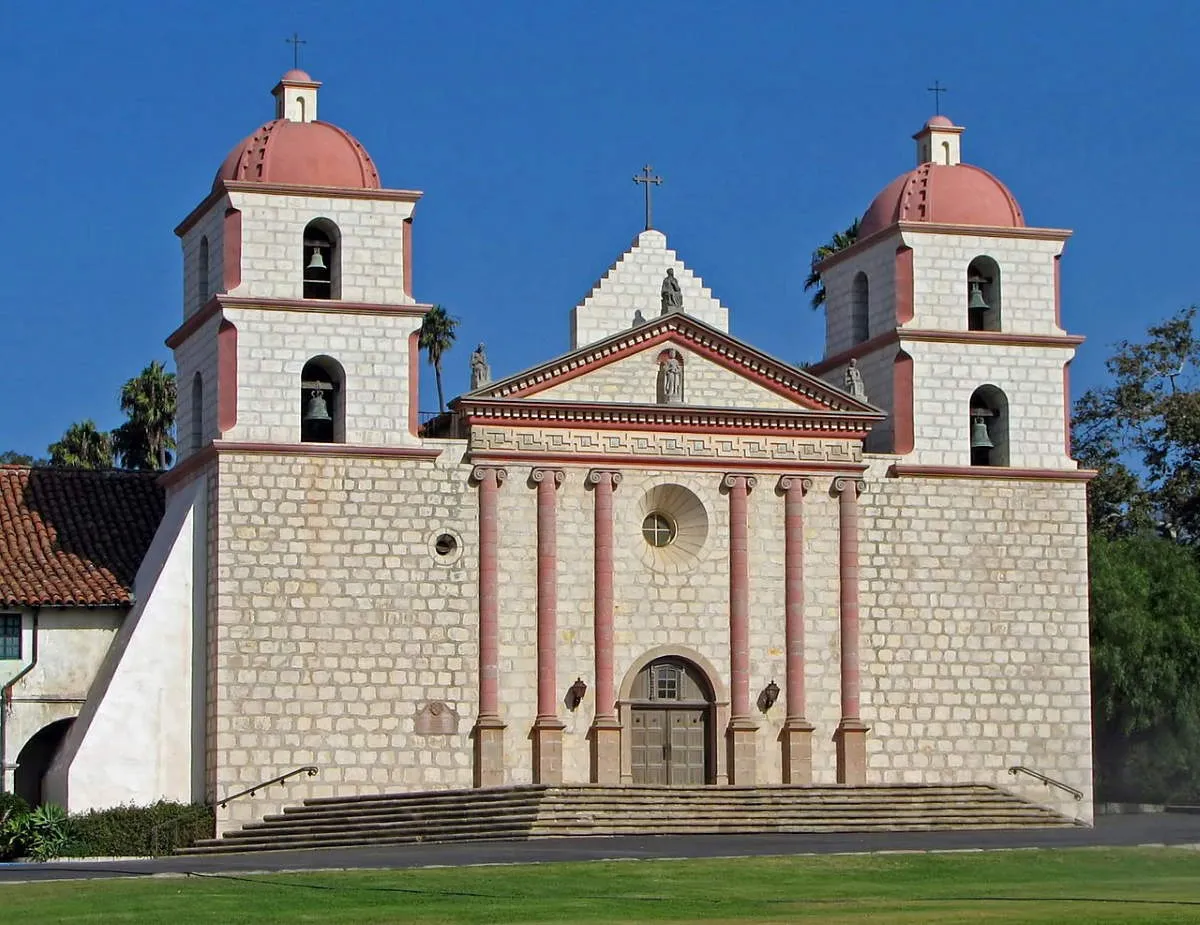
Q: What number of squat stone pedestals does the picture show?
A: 6